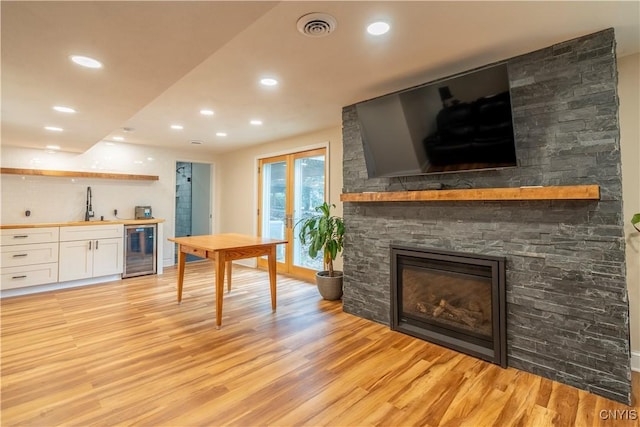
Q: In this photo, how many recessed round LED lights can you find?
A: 11